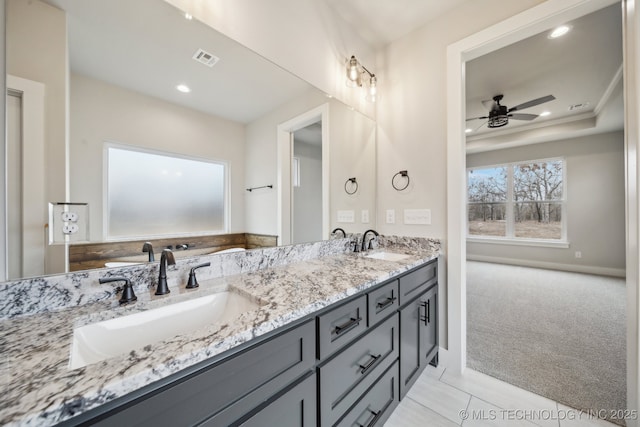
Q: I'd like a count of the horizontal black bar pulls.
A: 4